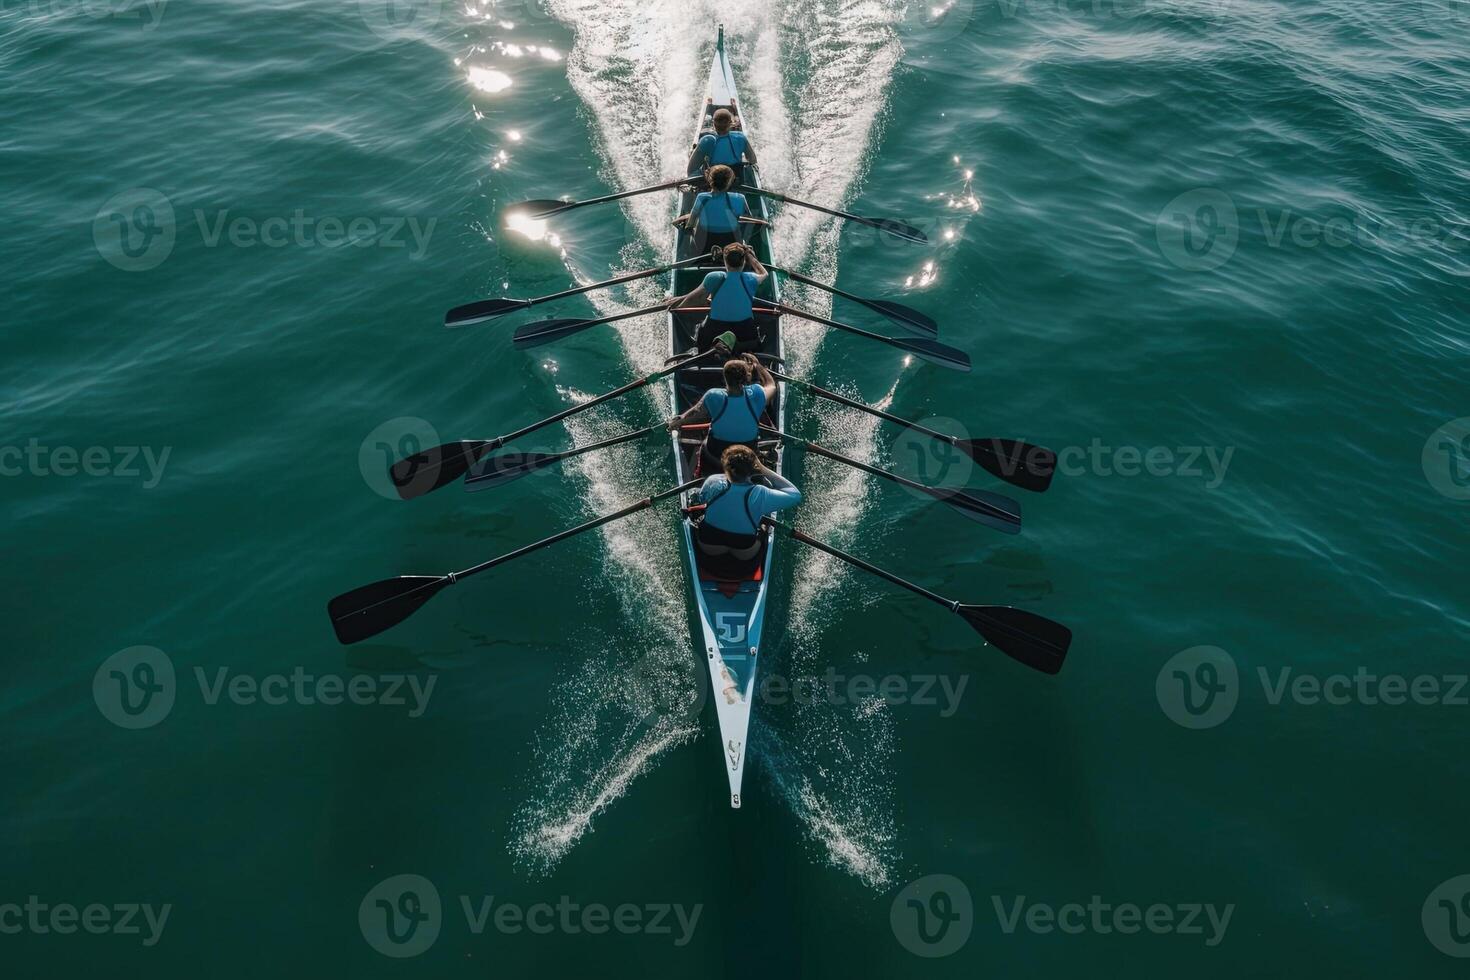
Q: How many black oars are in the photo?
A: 12